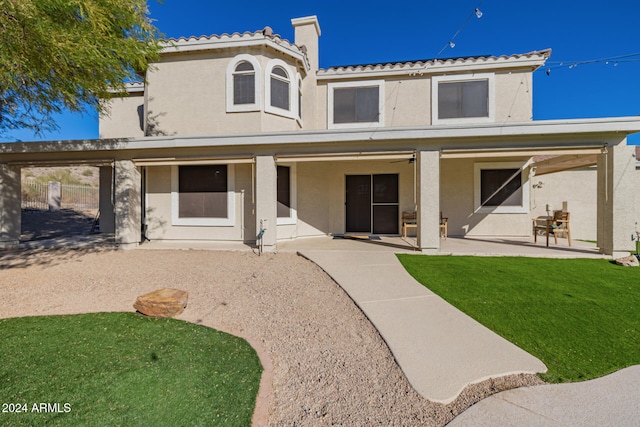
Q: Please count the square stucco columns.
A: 5